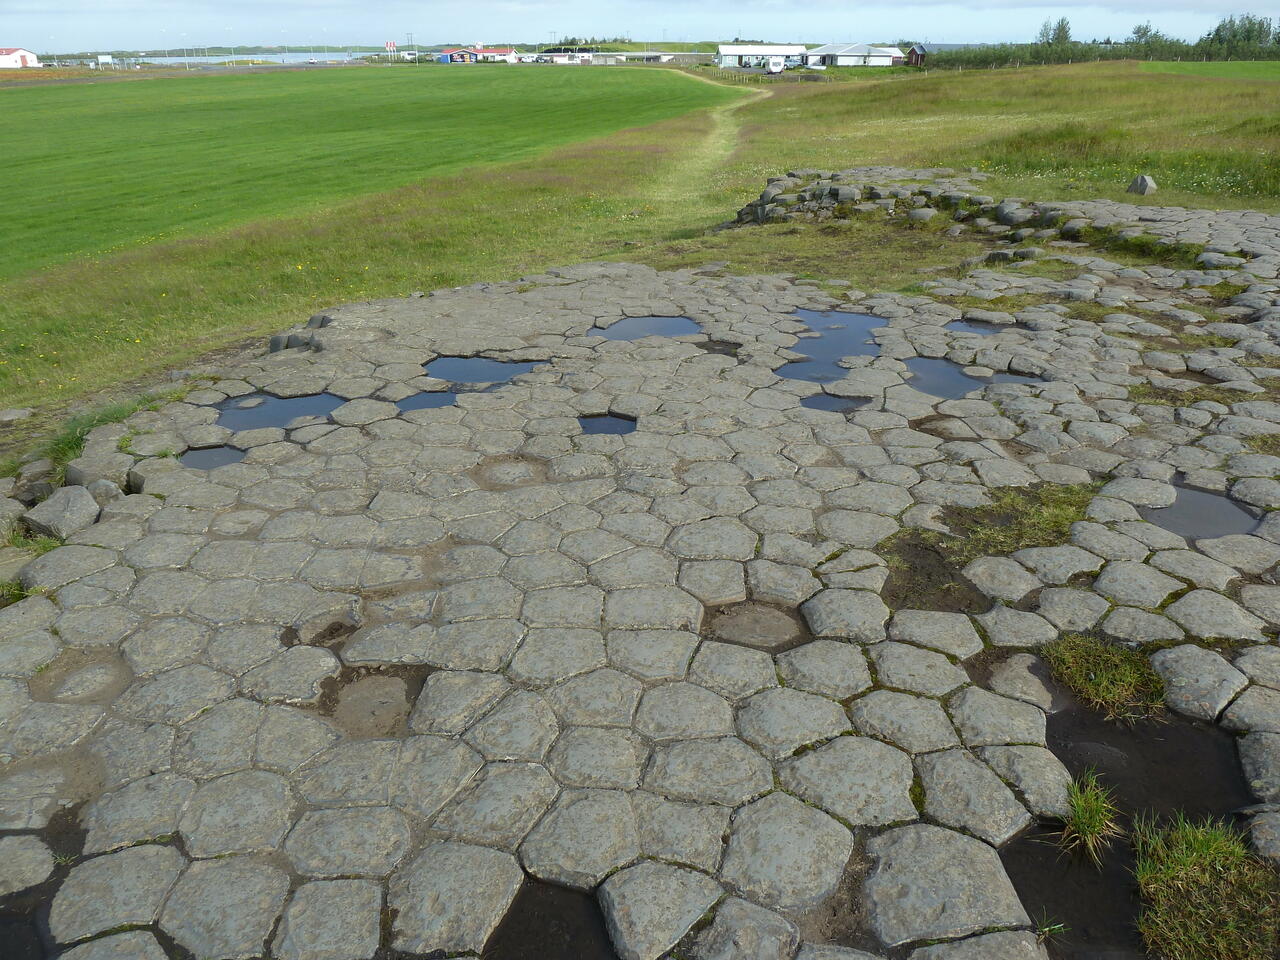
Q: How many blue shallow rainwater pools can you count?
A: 11